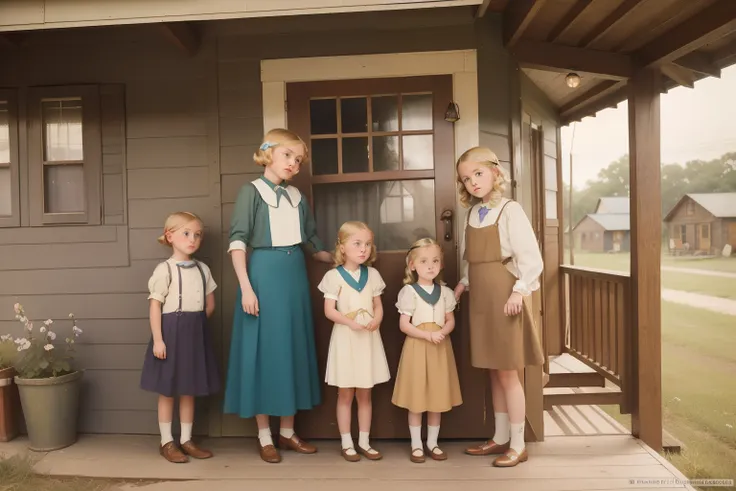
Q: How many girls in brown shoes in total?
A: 5